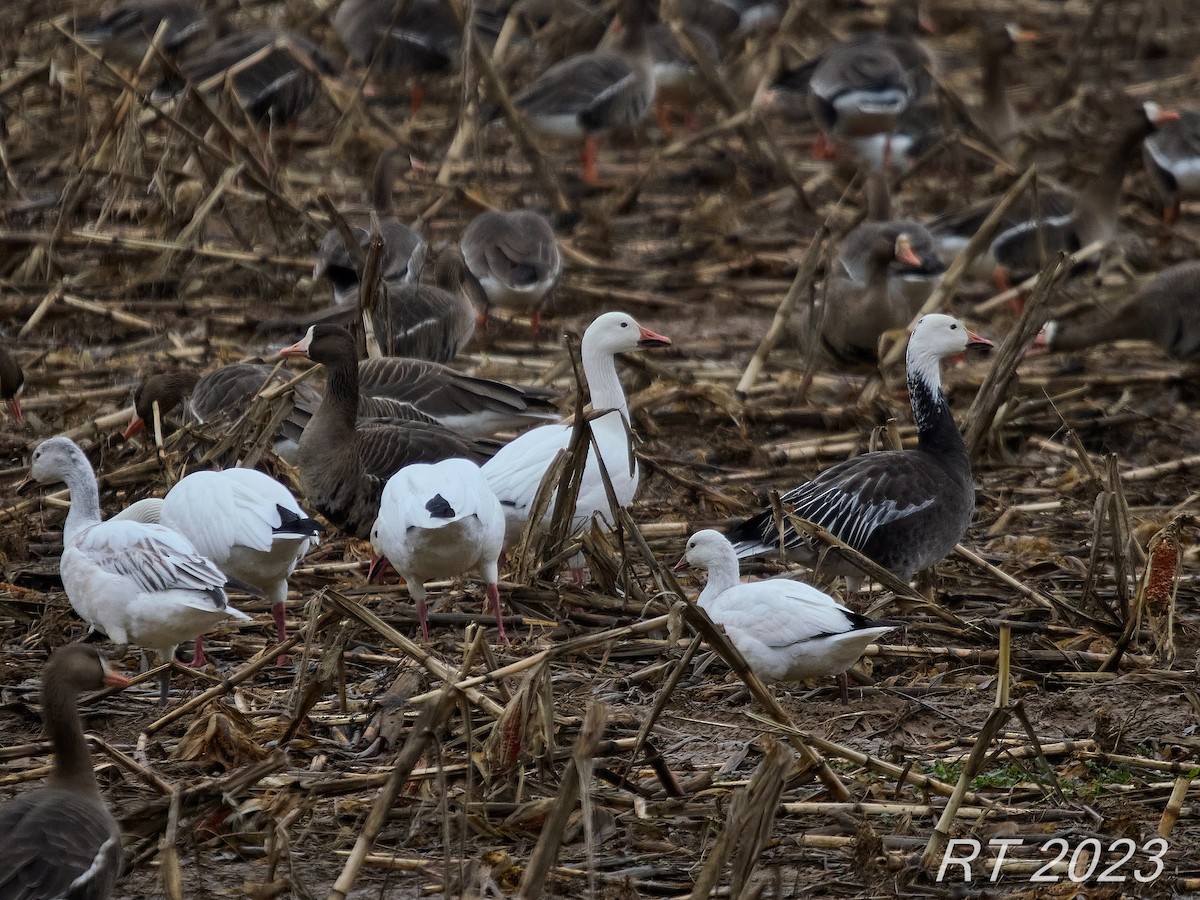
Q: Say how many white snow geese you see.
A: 5